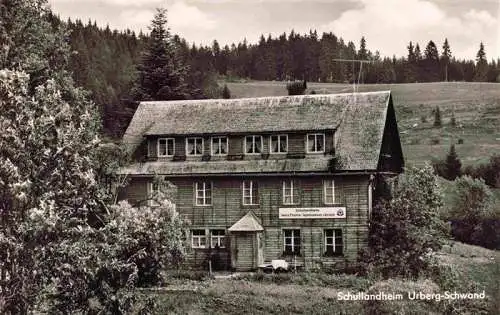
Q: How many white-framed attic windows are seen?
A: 6